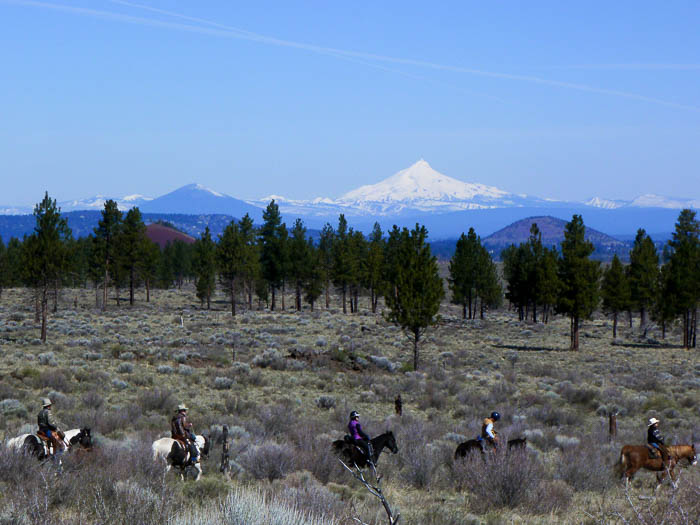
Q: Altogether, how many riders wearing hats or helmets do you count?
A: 5